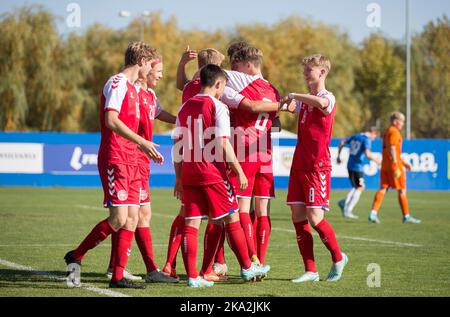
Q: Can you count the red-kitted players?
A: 7